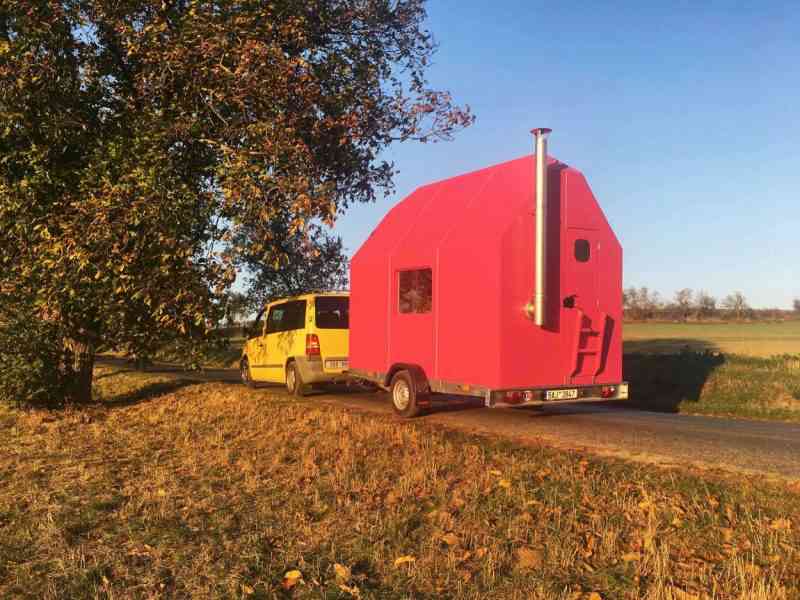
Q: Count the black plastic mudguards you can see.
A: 1